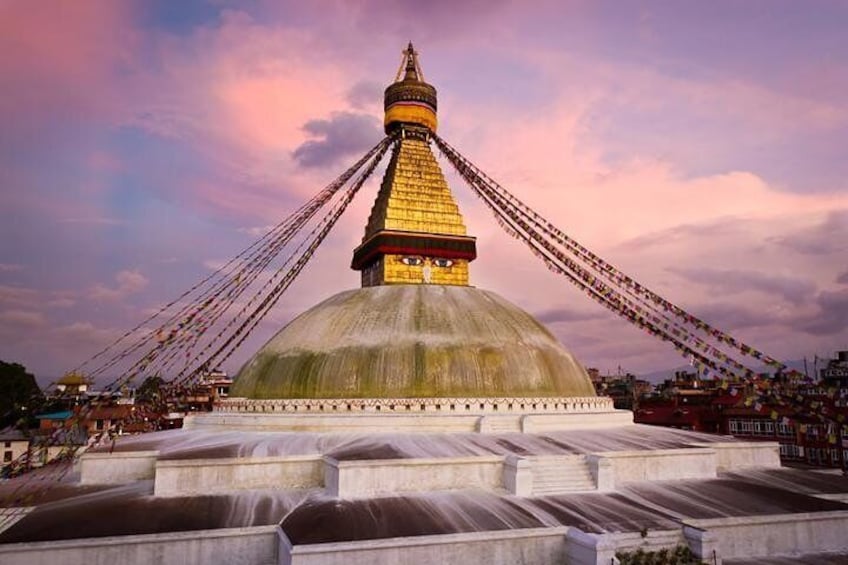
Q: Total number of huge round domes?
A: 1